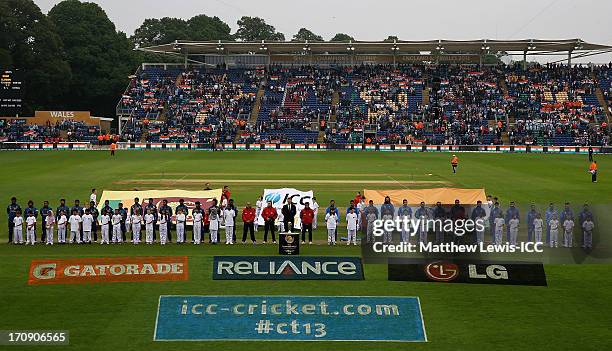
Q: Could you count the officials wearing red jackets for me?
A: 3